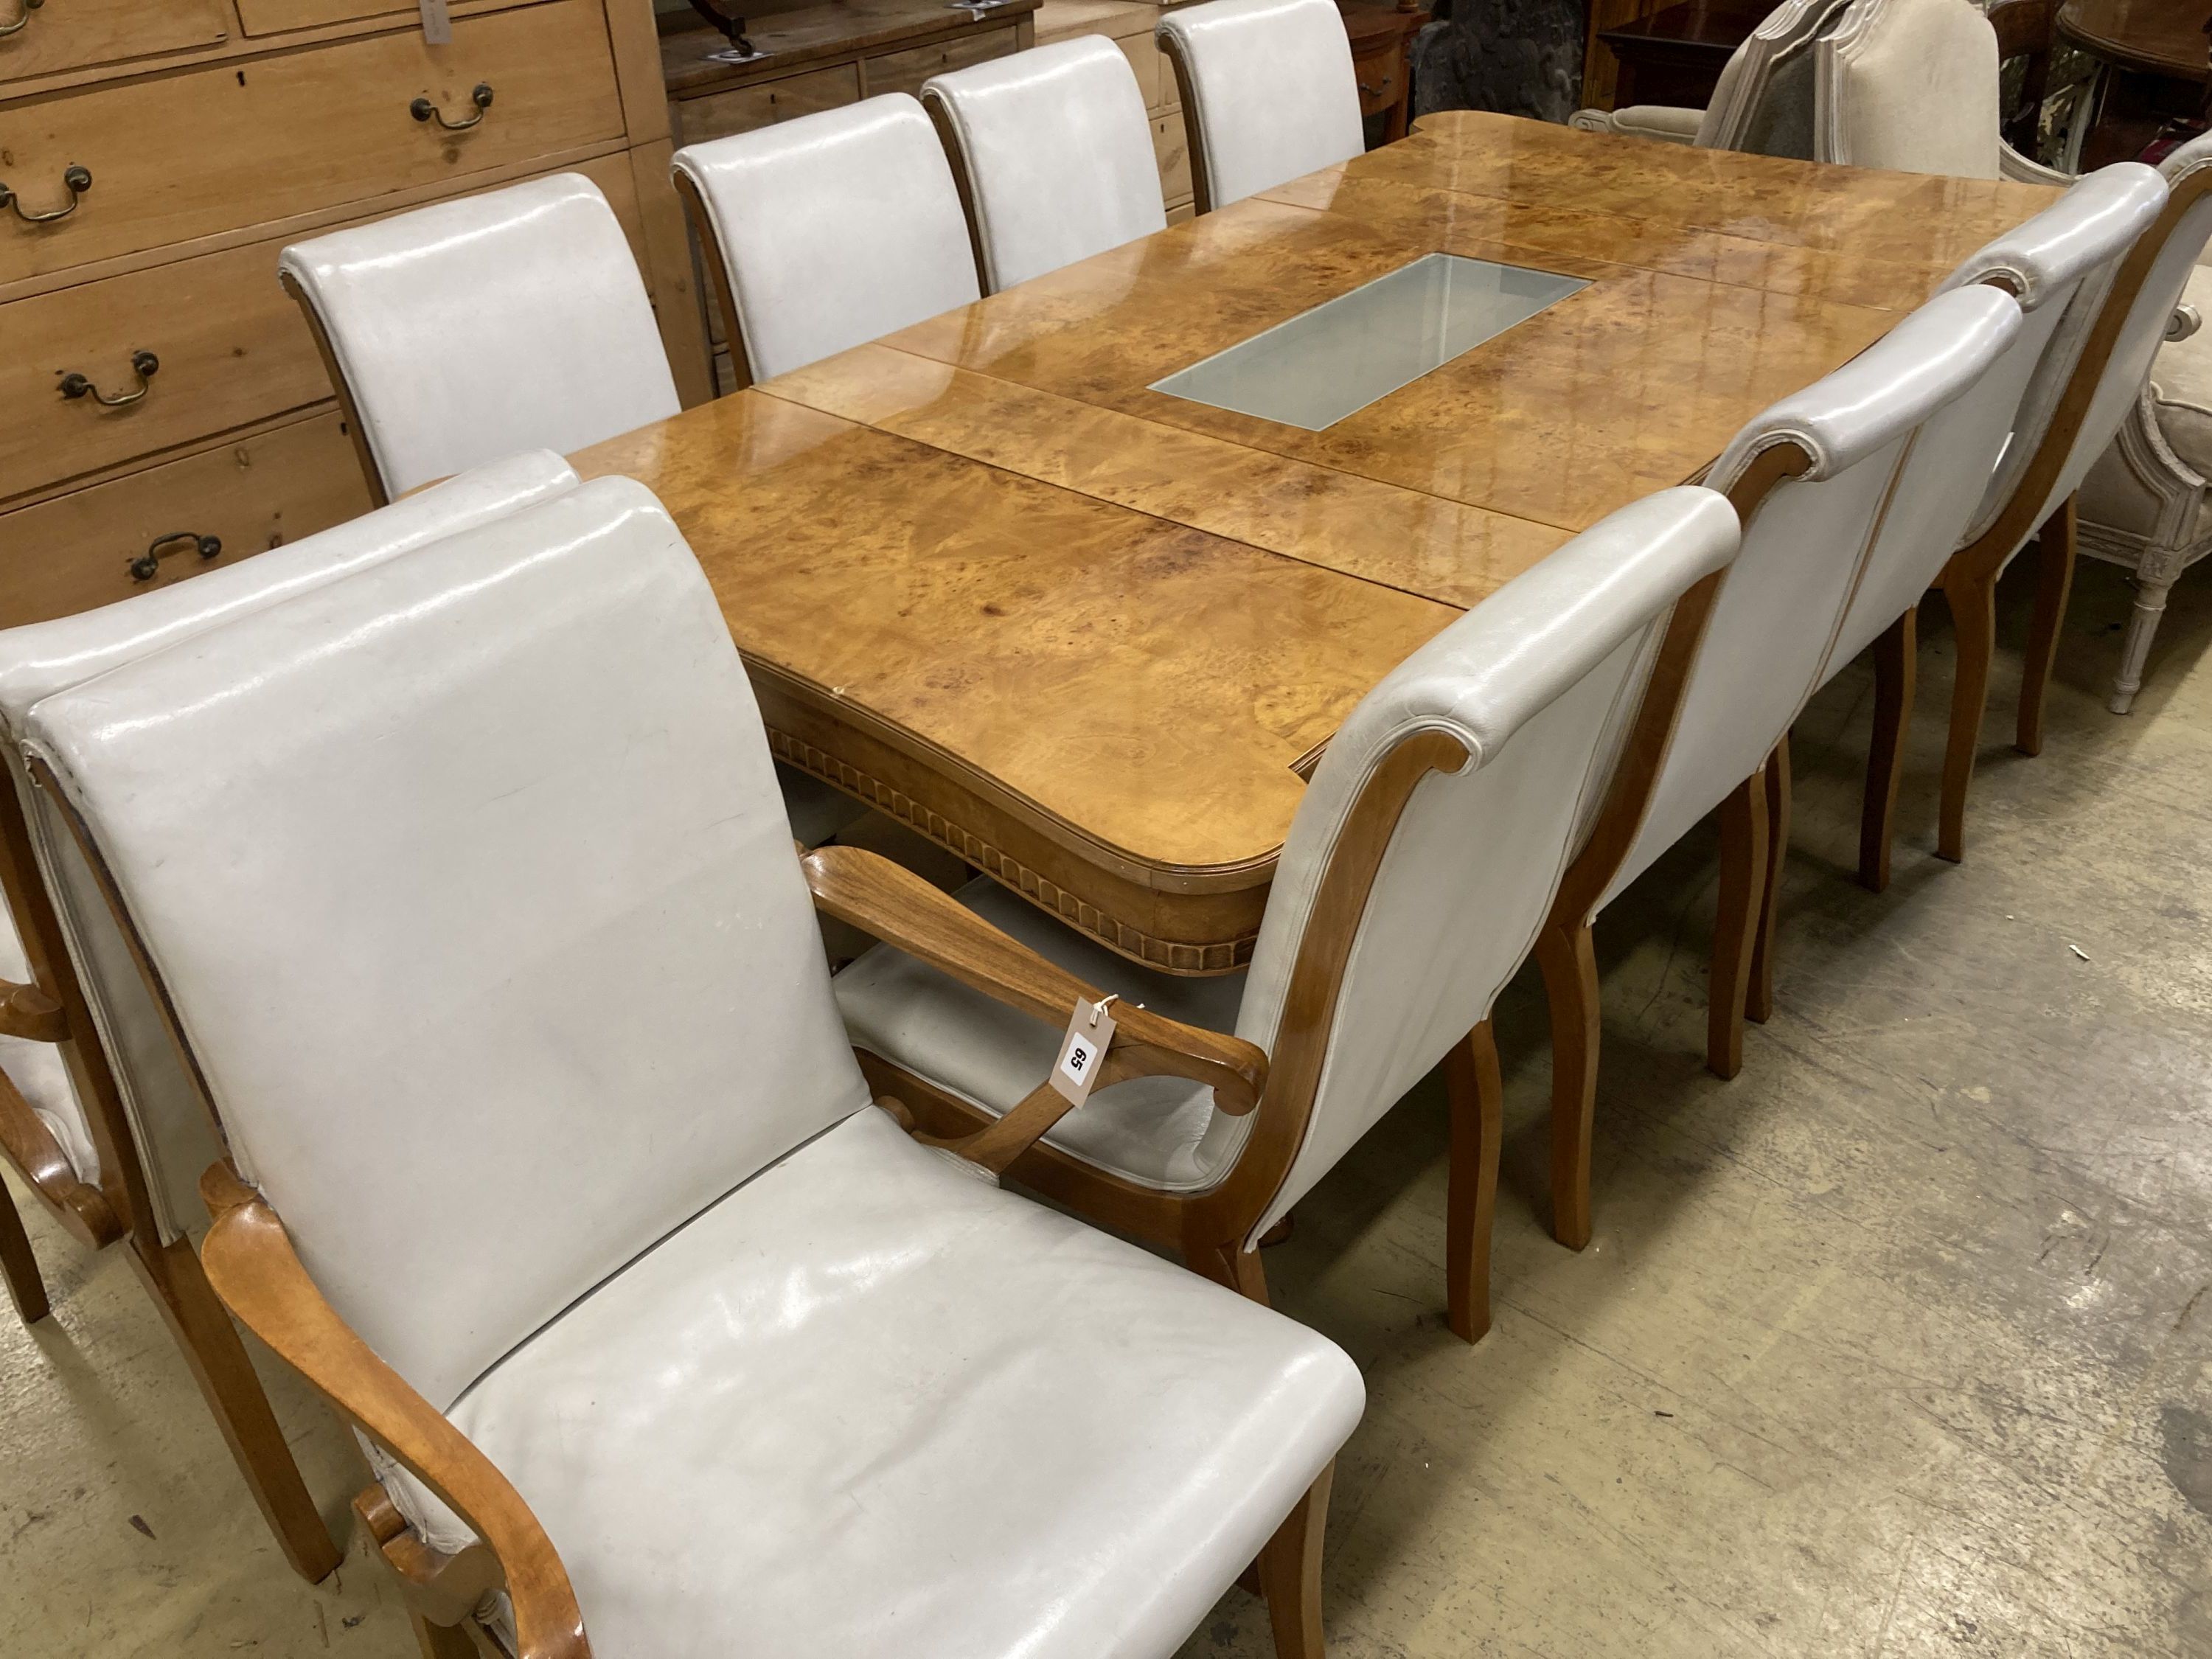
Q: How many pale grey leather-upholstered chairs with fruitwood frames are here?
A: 10